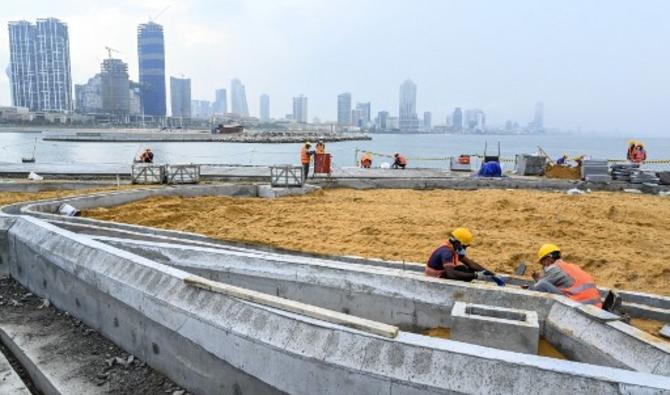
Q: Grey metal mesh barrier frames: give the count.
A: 3